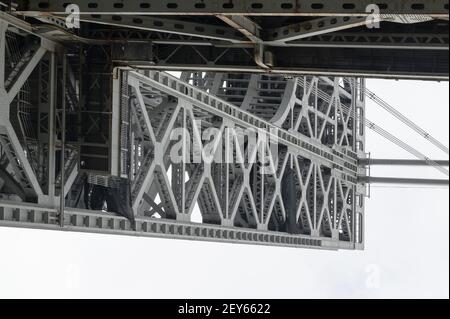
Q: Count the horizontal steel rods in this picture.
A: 2